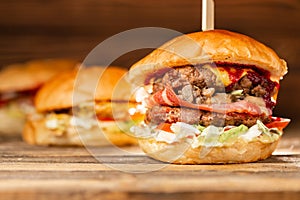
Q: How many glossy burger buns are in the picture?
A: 3